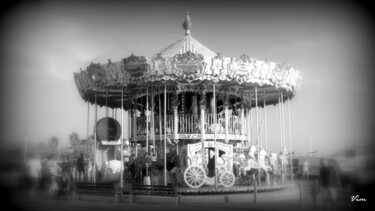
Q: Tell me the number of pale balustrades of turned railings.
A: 1